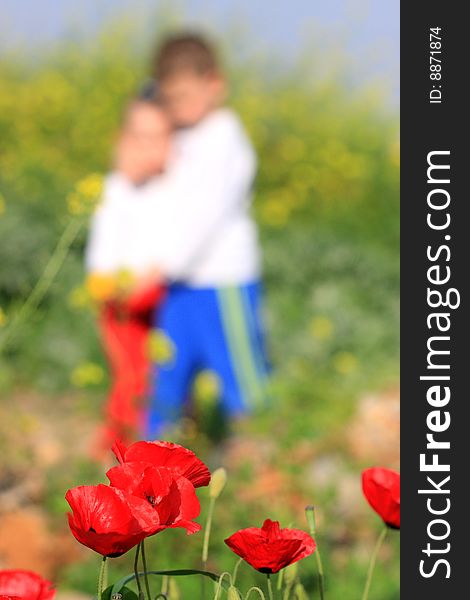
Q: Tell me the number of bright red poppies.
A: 6